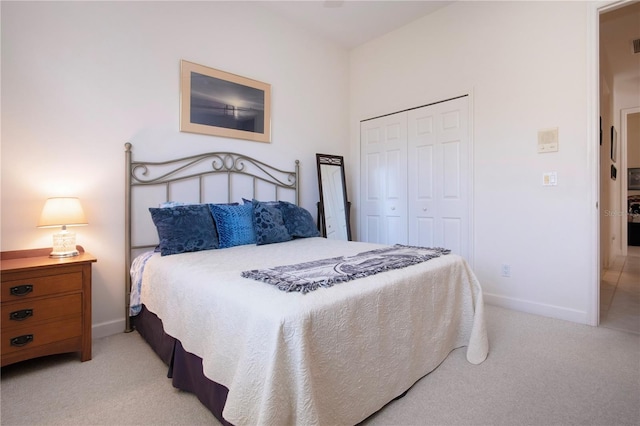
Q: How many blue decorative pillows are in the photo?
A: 4